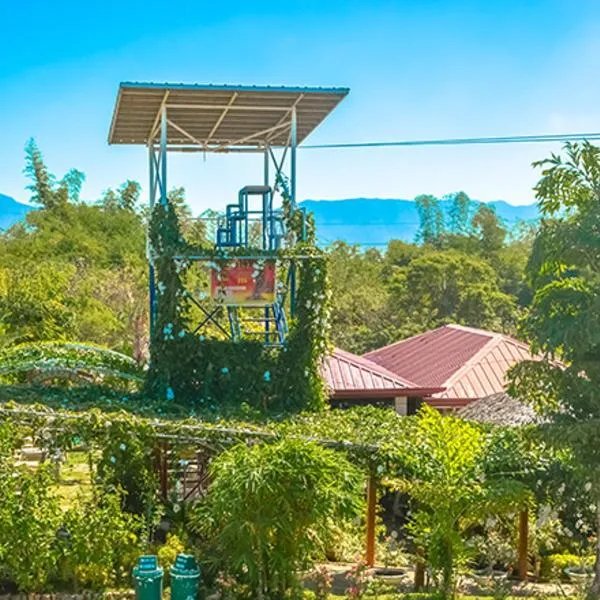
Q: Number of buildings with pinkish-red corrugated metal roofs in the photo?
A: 2